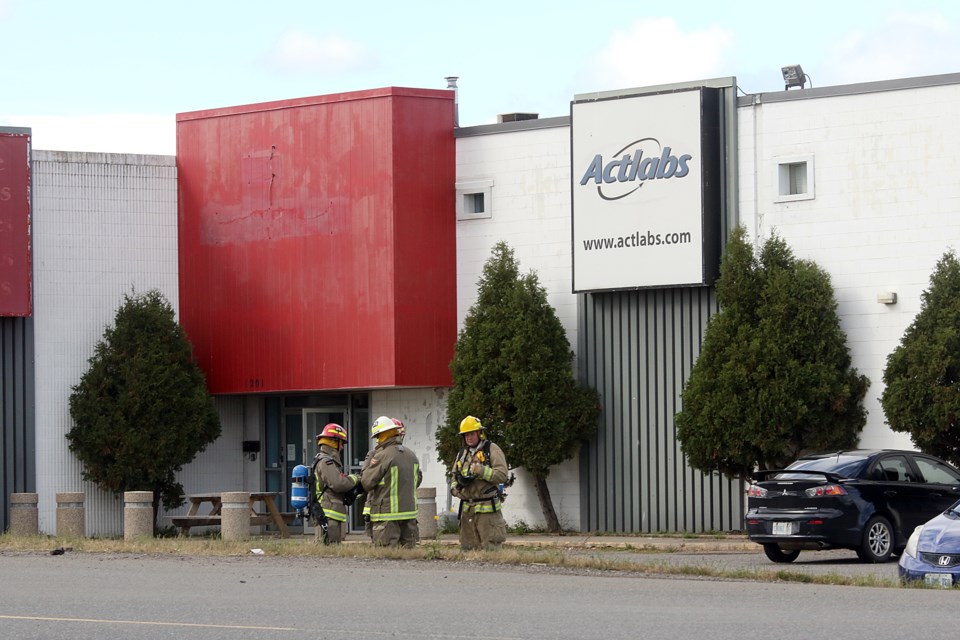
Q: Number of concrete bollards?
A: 5